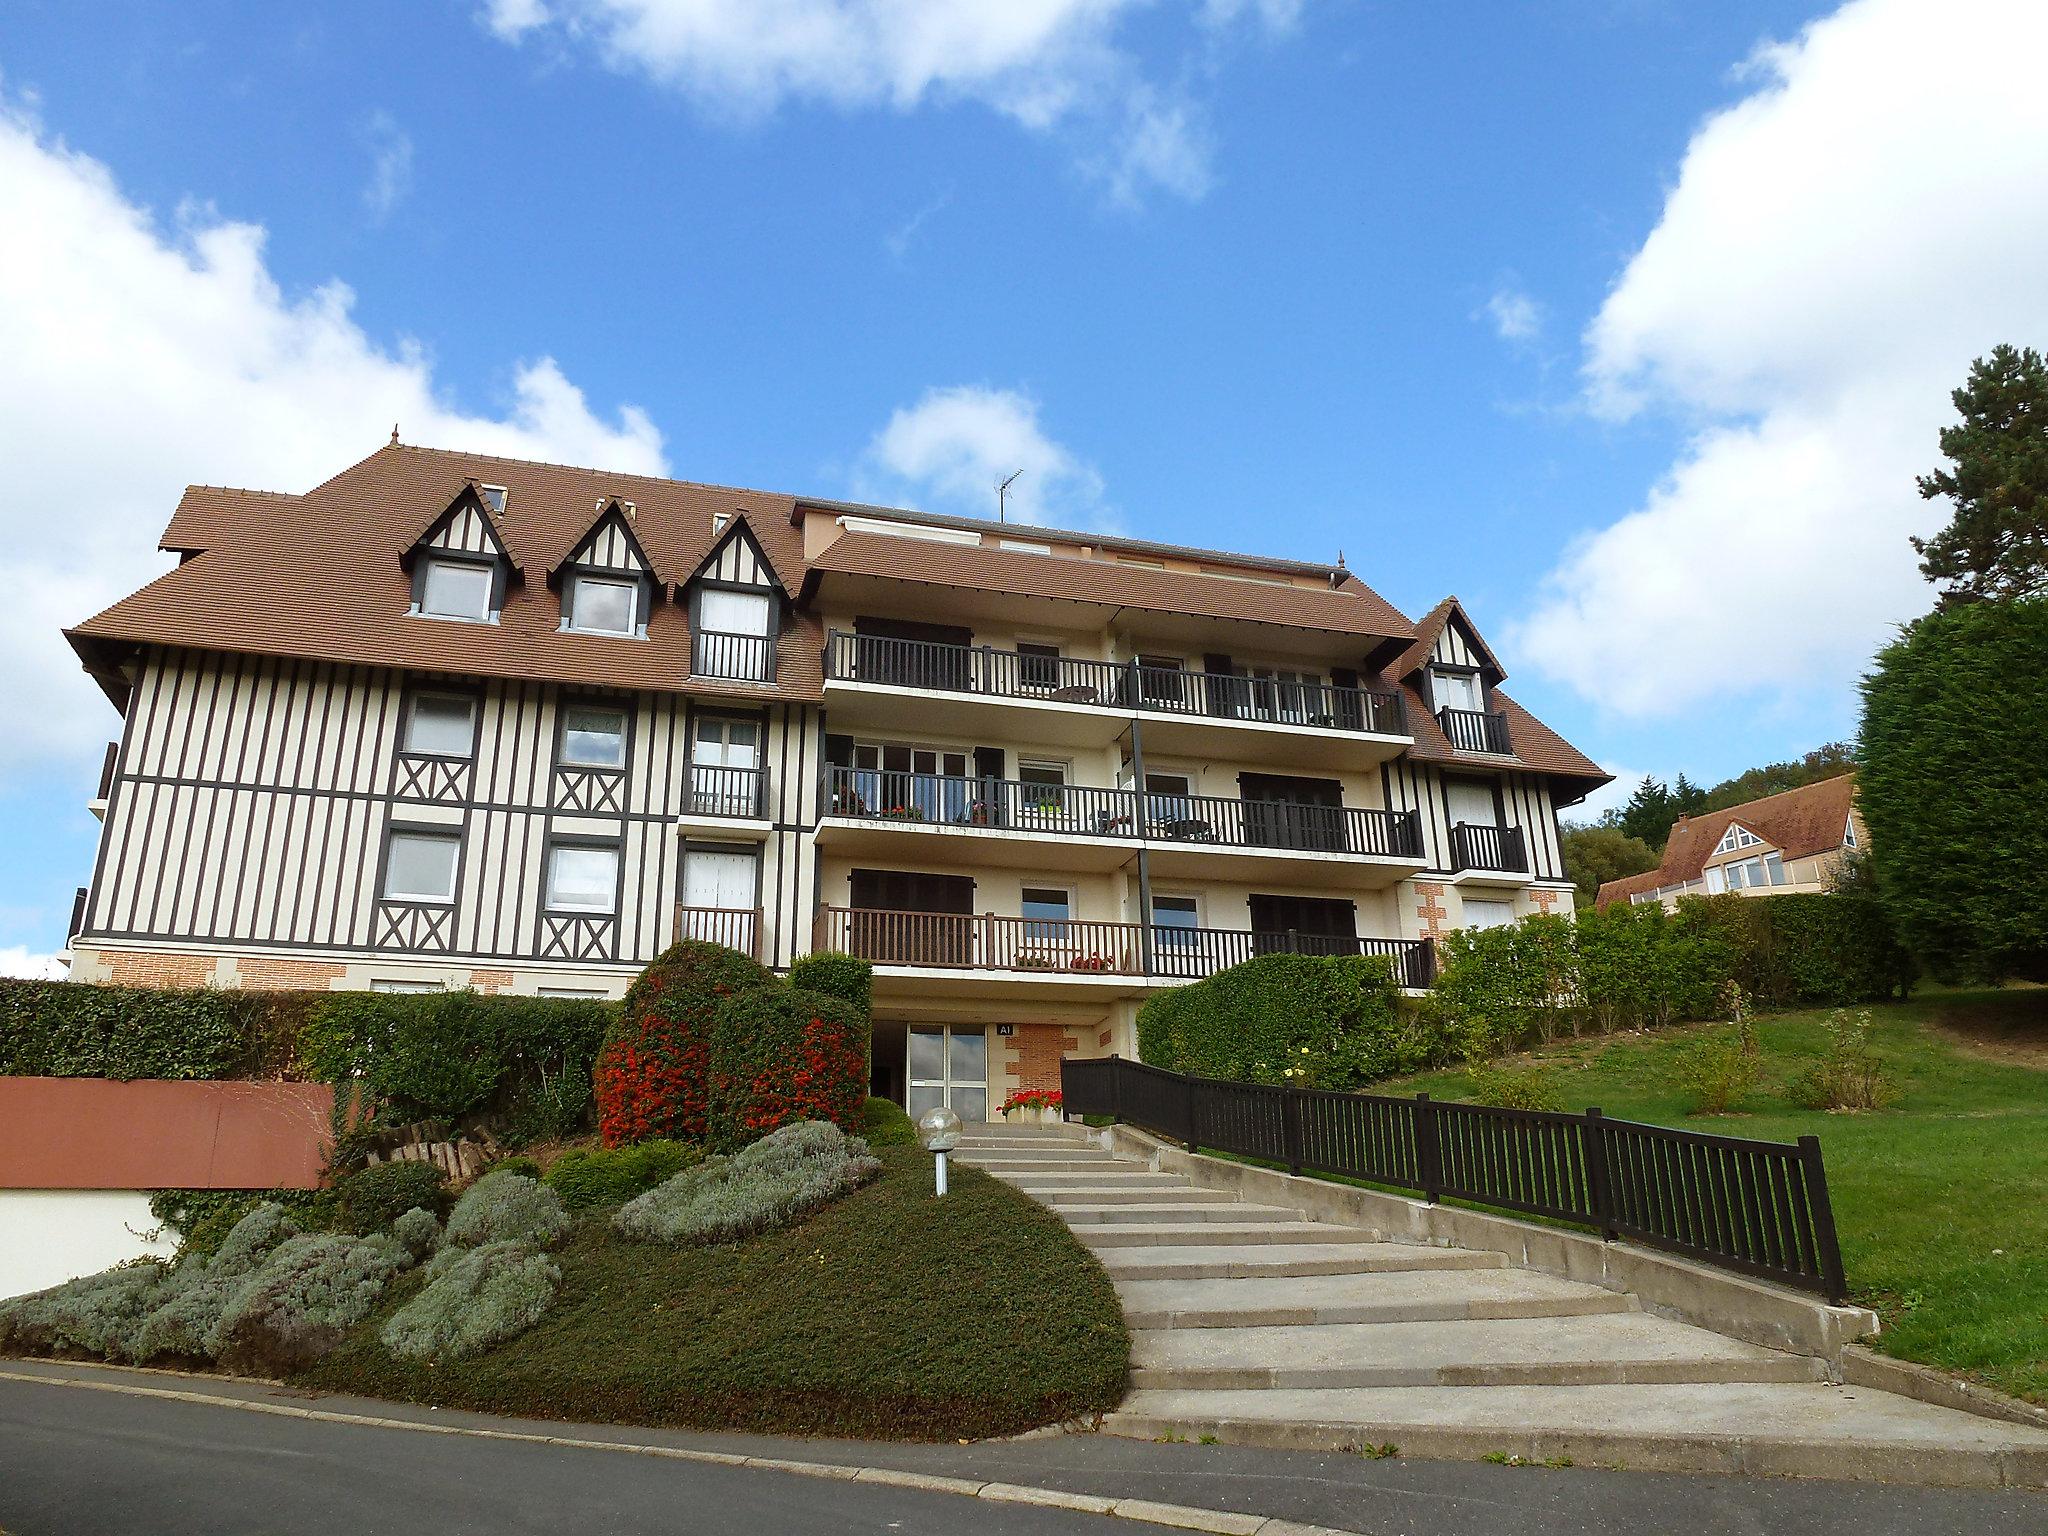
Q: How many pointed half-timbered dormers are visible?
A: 4